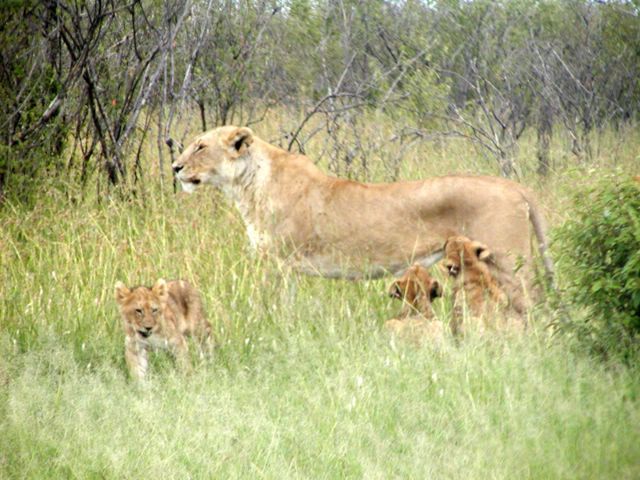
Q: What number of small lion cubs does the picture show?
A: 3